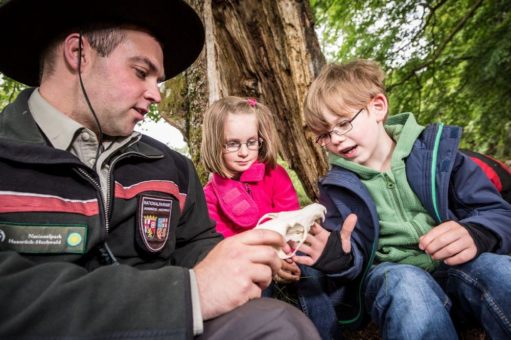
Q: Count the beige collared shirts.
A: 1